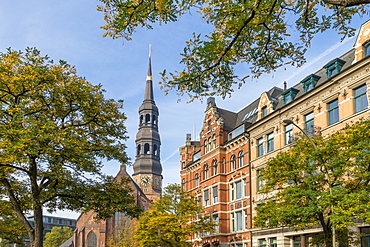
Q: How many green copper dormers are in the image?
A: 3